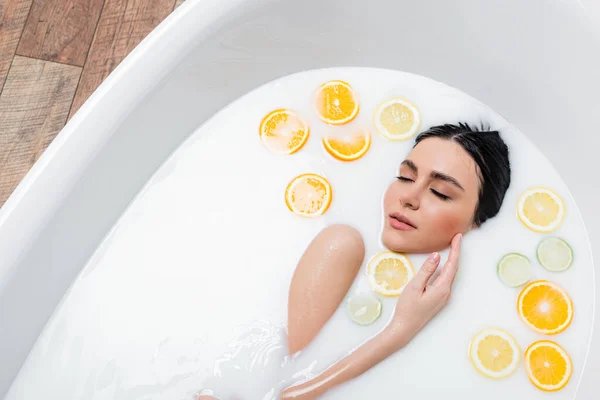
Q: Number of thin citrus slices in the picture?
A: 13